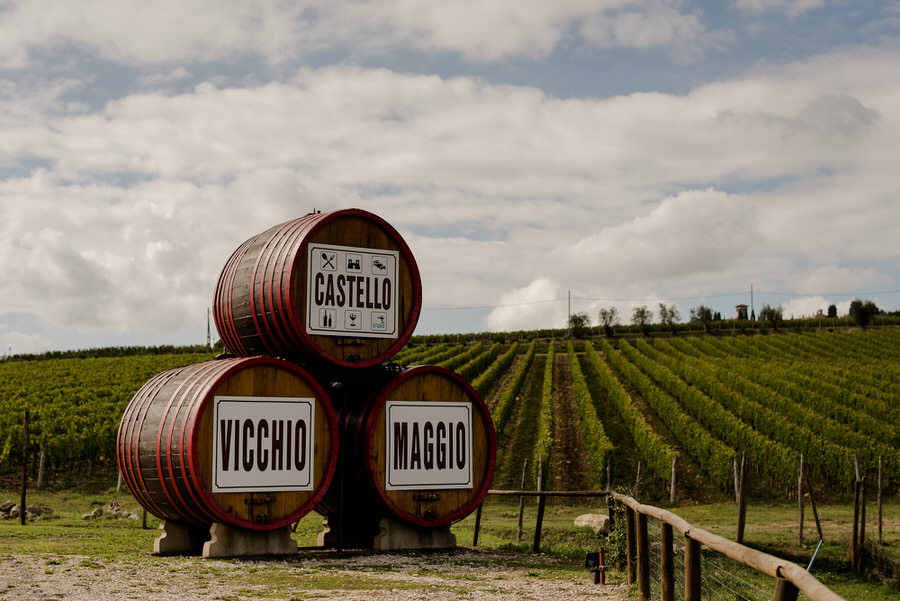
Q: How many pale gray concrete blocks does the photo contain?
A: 4